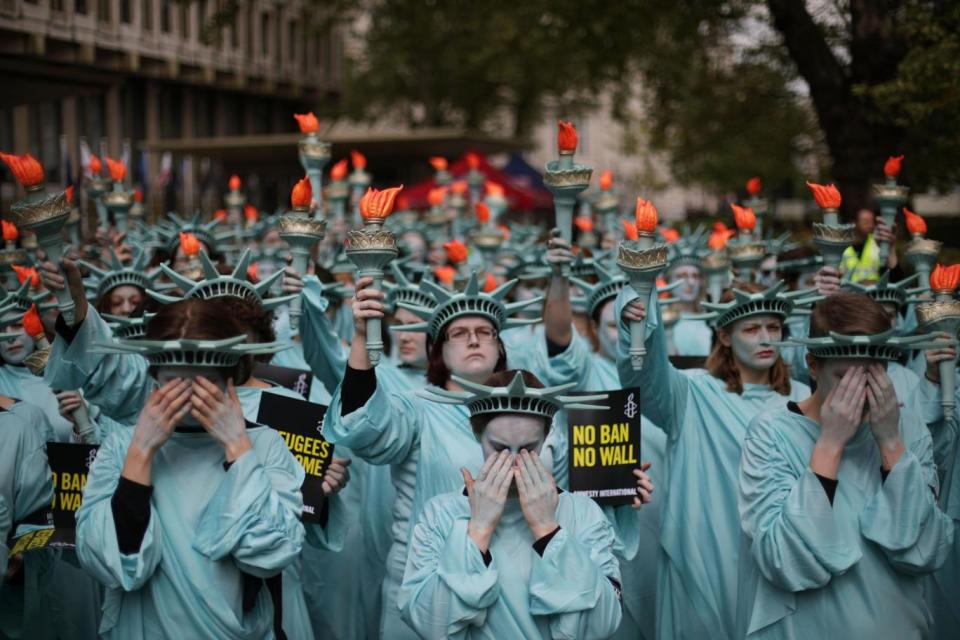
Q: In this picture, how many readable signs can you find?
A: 3